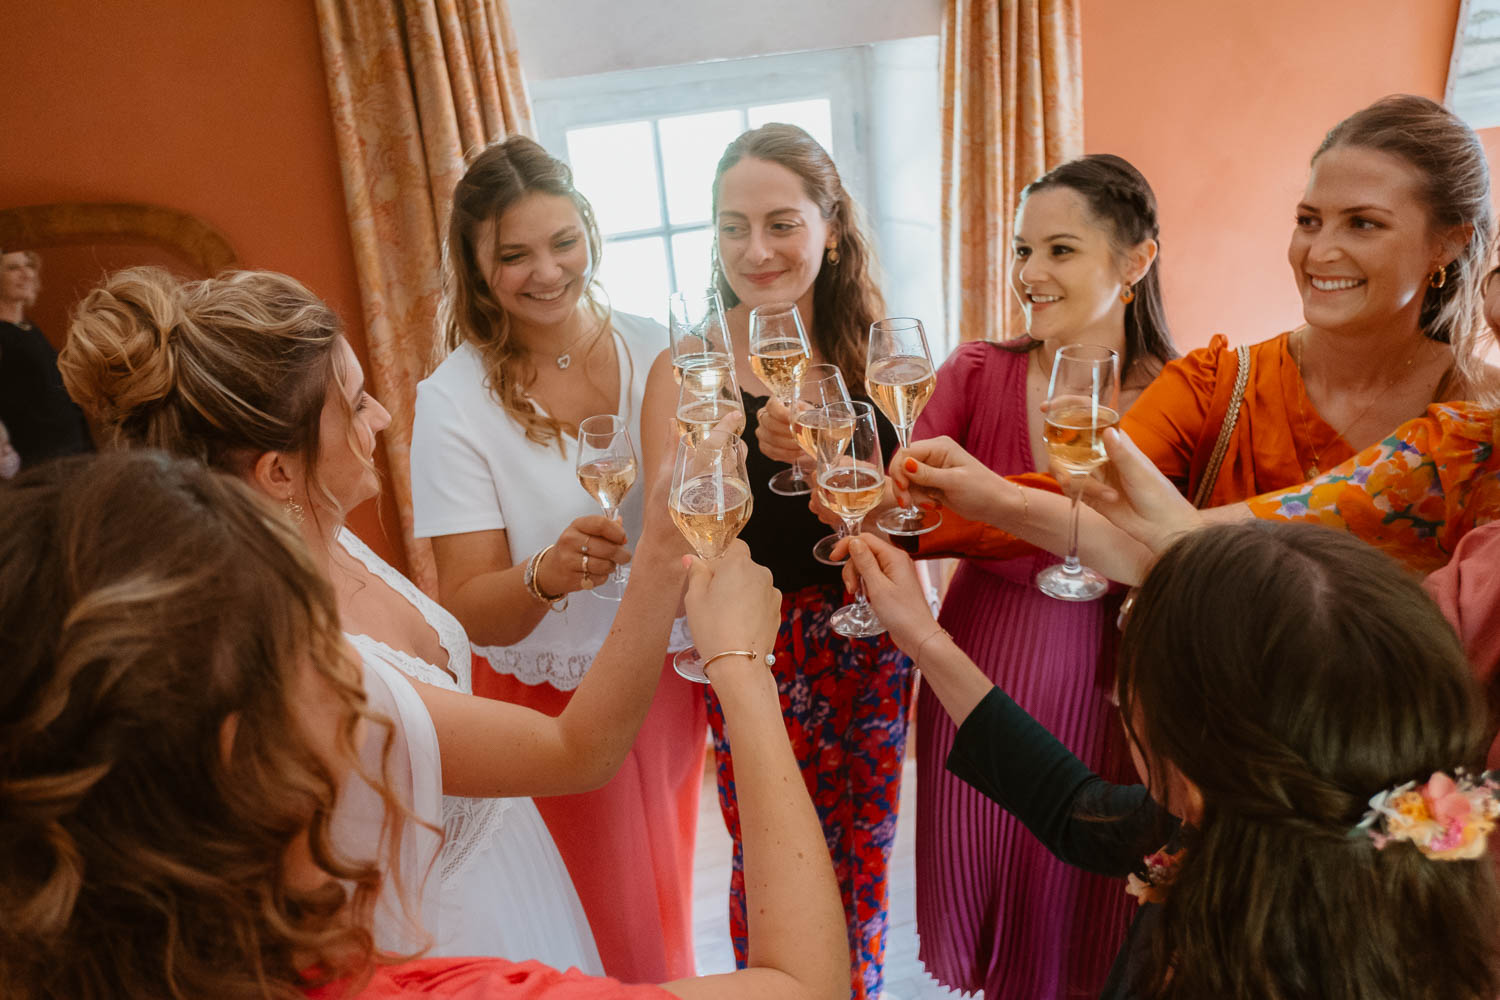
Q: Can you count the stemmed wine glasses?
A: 9